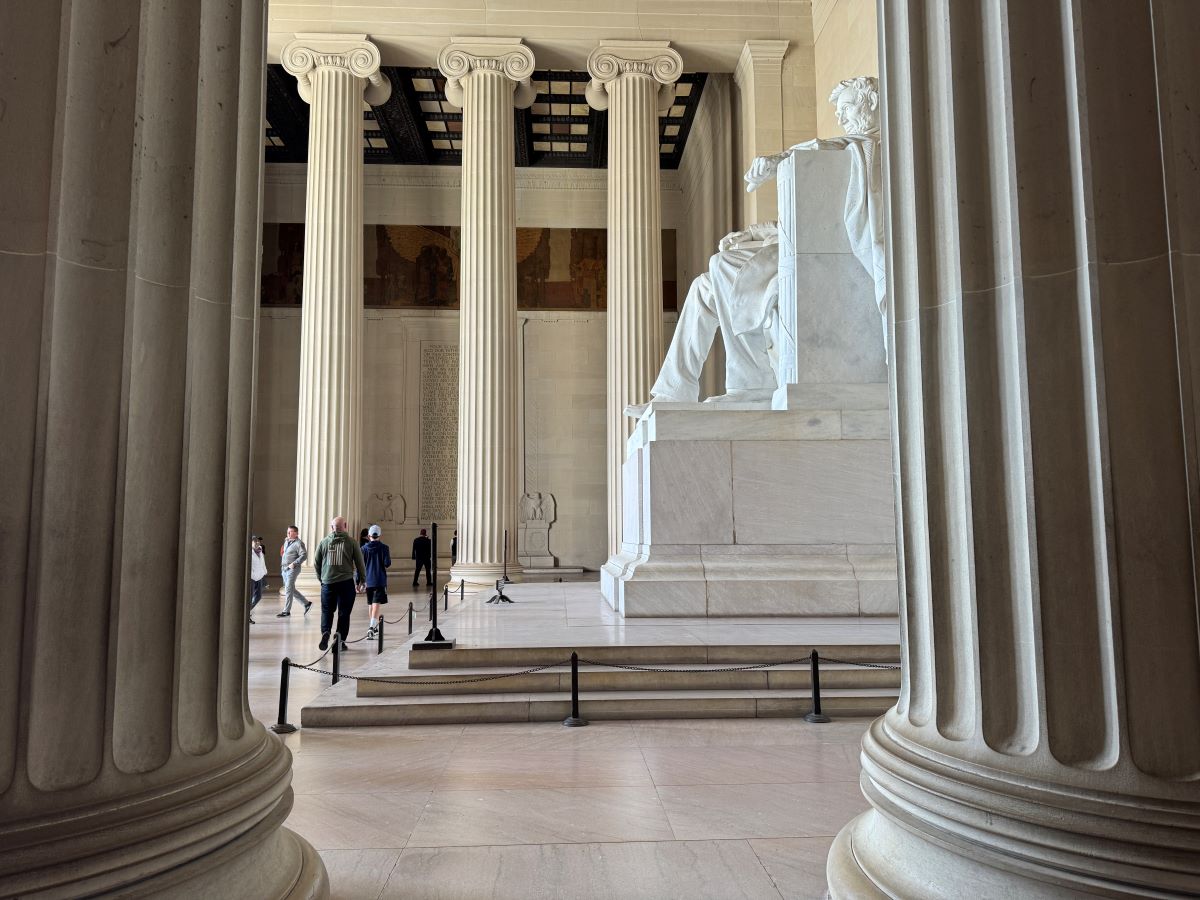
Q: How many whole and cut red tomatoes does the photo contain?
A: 0